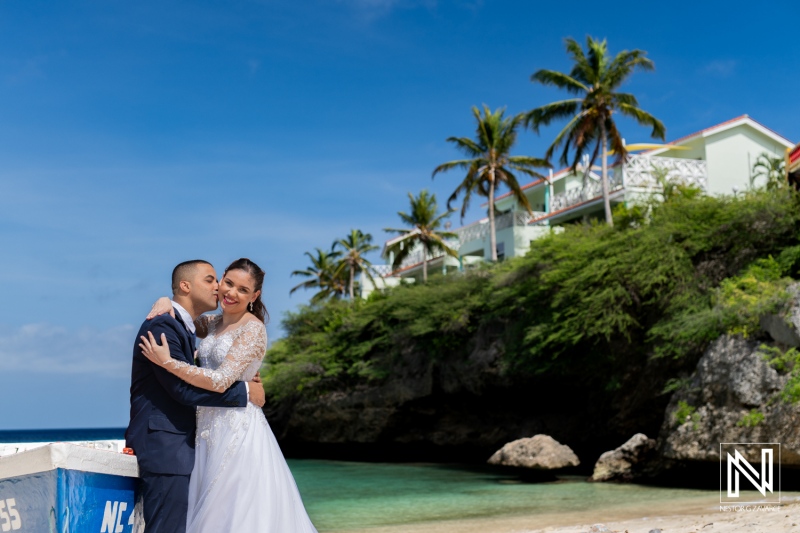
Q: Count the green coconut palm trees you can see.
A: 5